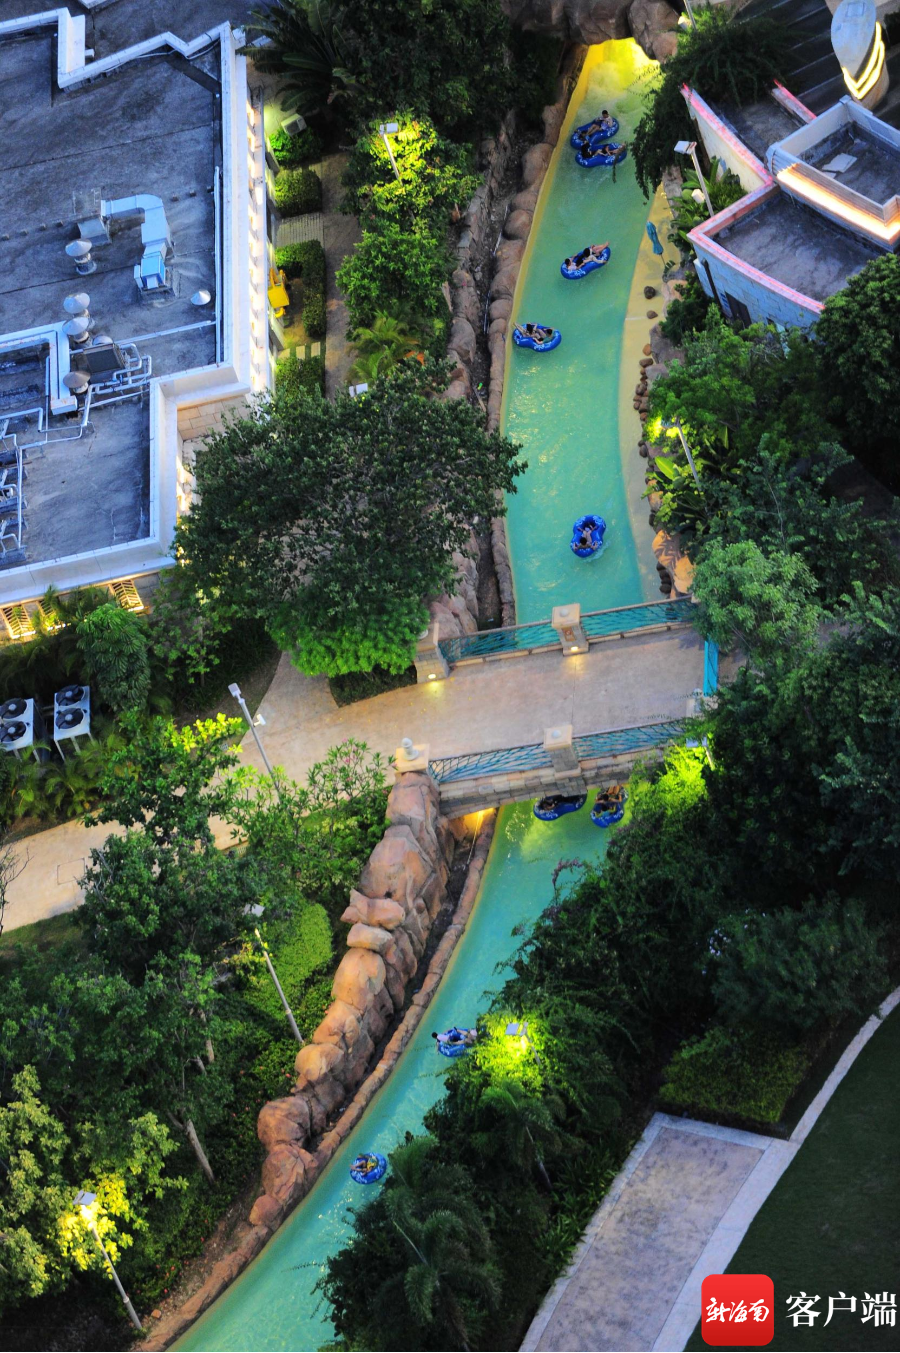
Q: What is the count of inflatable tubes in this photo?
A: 9